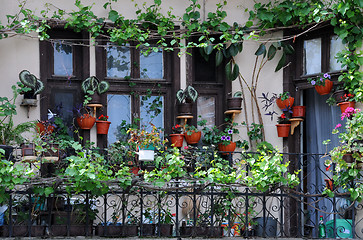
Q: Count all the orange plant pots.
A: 11